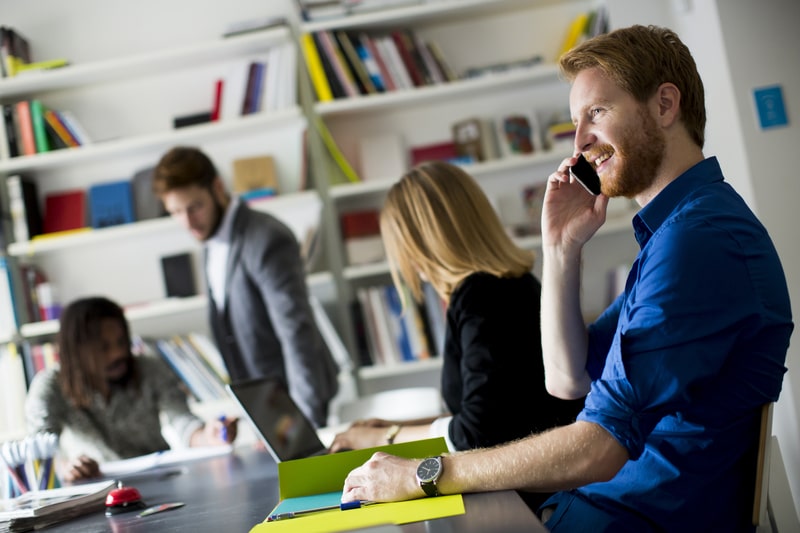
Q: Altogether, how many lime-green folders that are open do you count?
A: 1